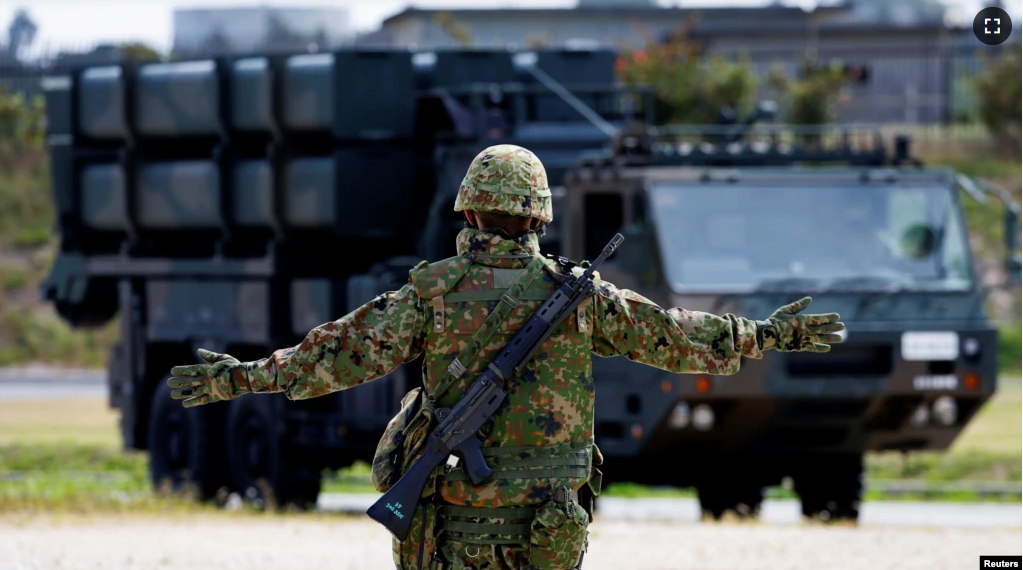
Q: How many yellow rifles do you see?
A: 0